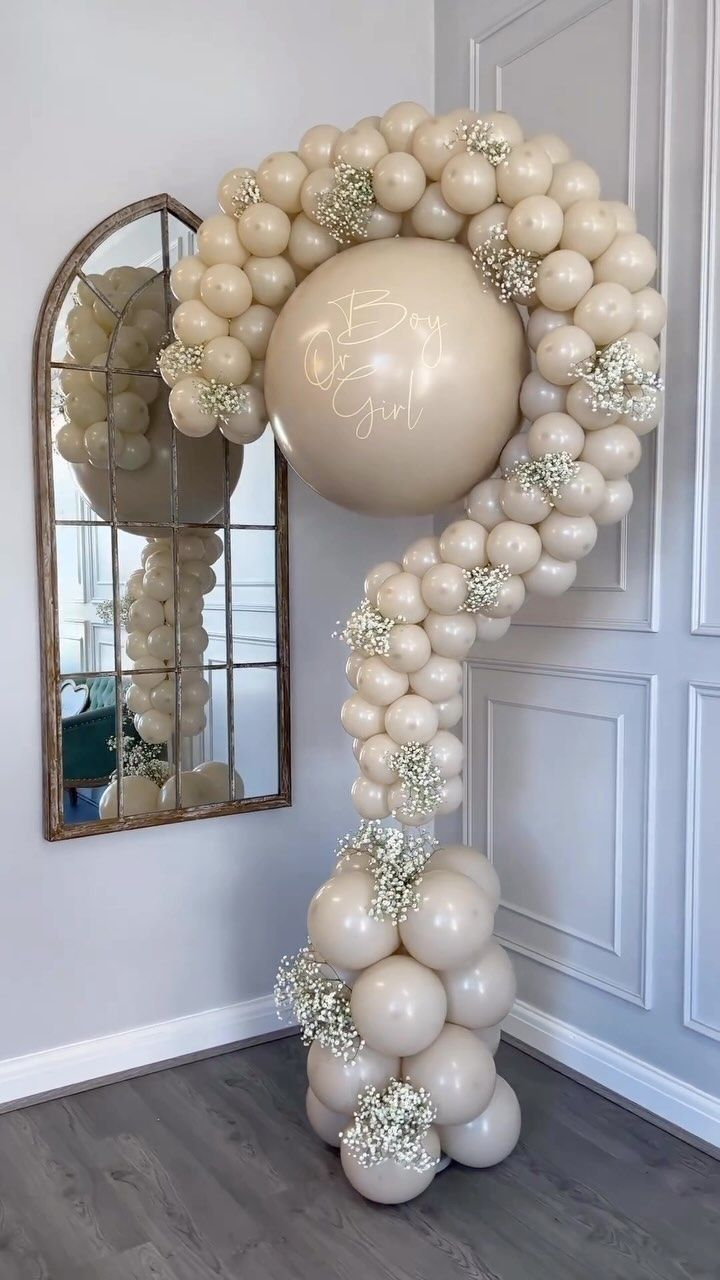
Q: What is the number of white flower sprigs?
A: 14